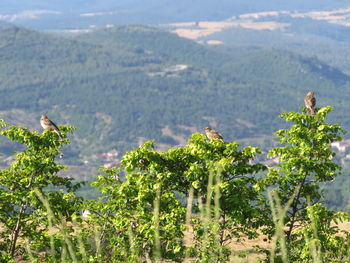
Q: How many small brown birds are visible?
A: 3